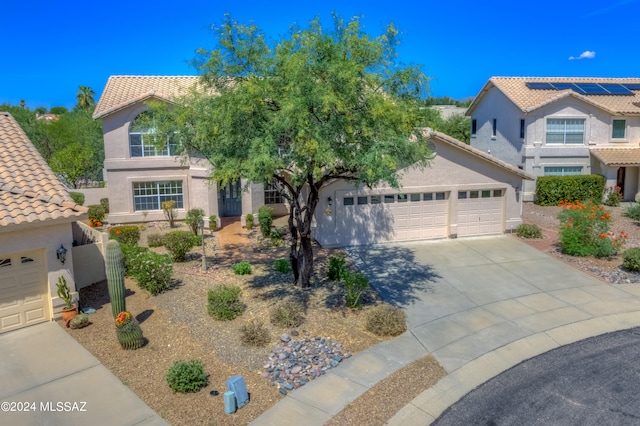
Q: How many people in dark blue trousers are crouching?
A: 0